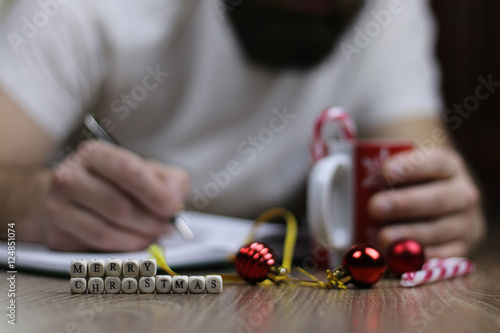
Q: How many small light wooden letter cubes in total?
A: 14